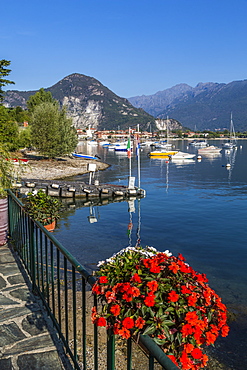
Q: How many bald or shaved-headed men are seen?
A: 0